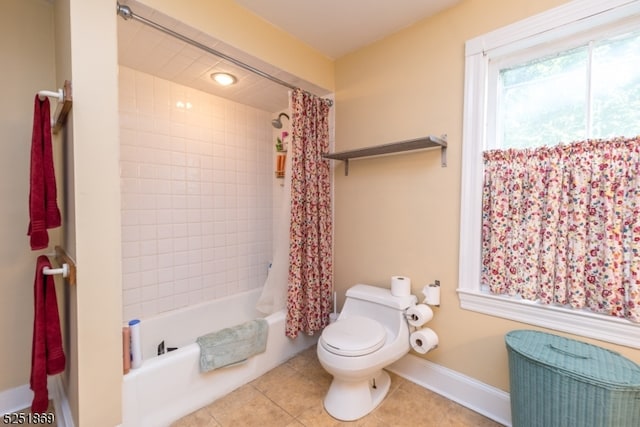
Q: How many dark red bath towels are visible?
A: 2